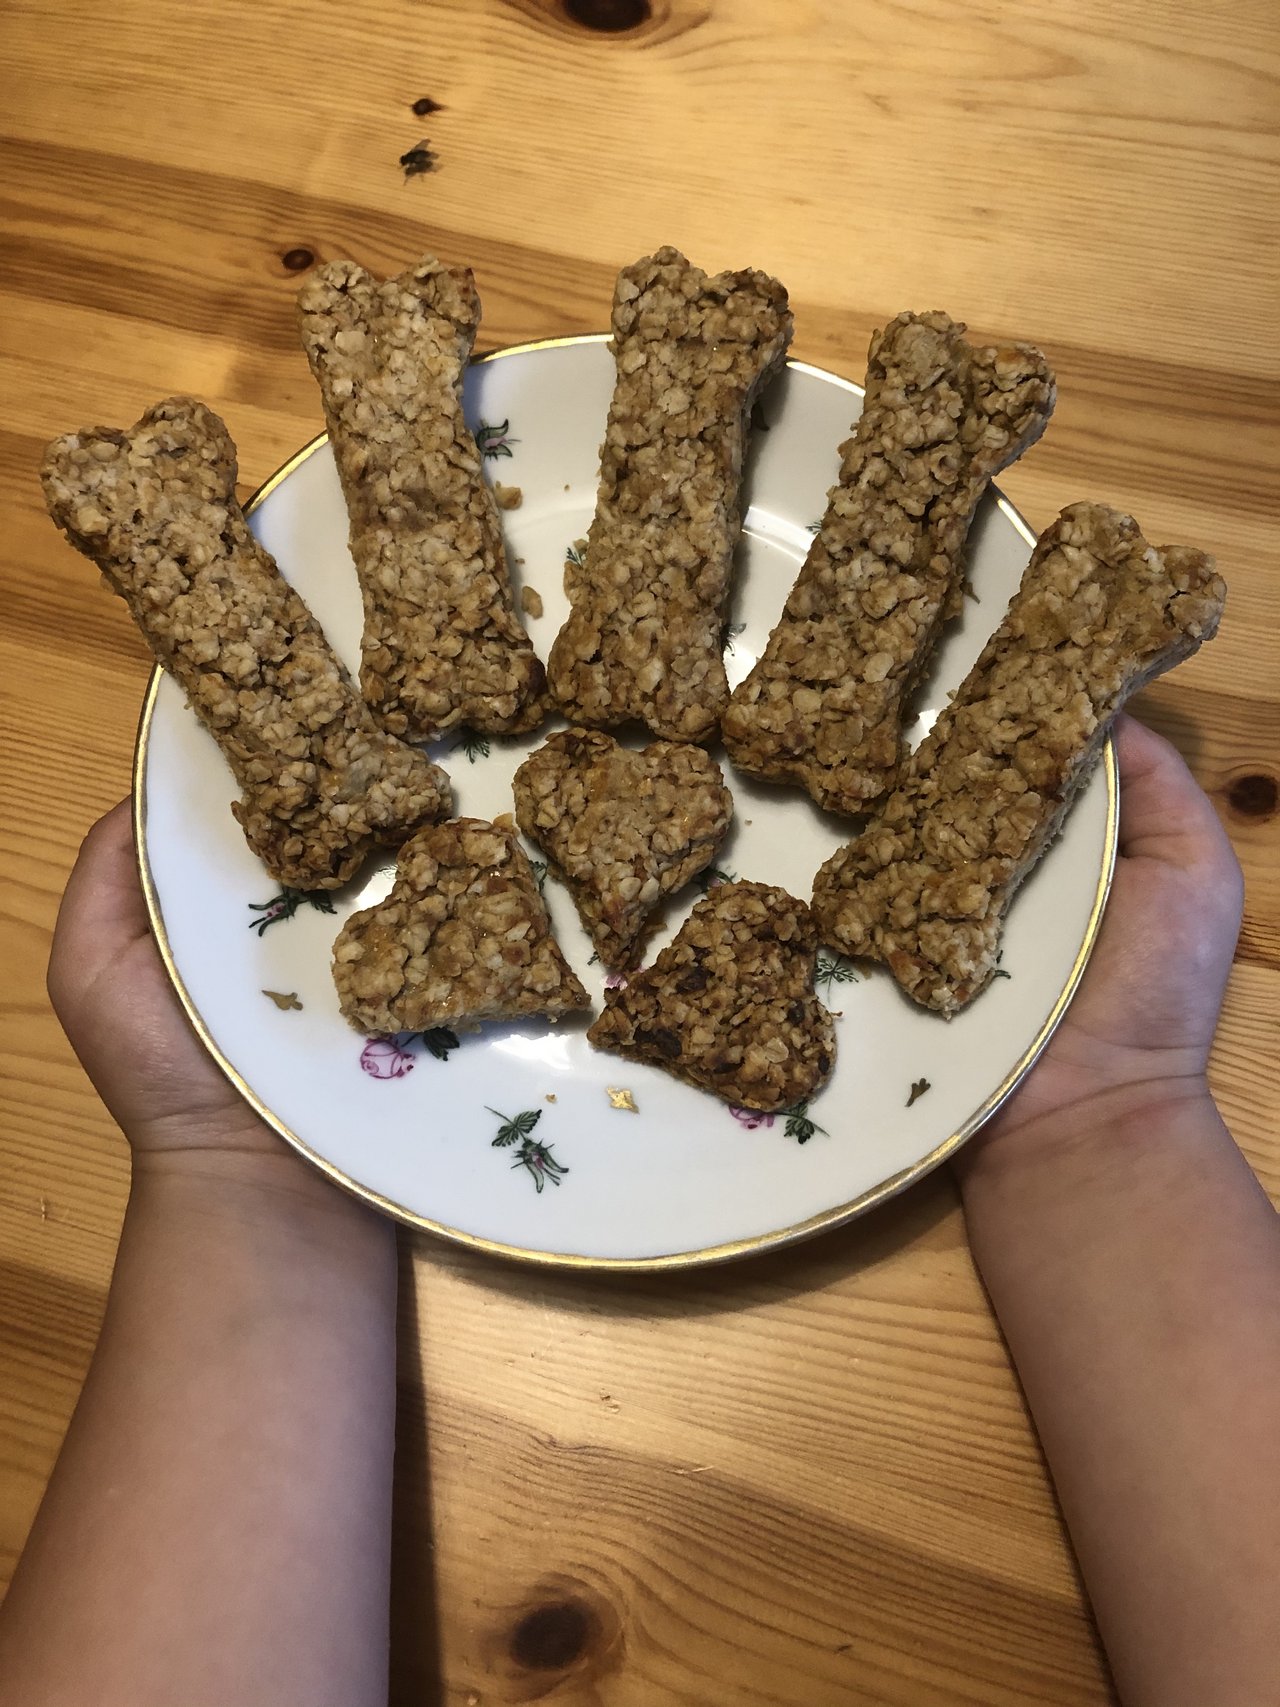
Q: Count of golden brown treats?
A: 8